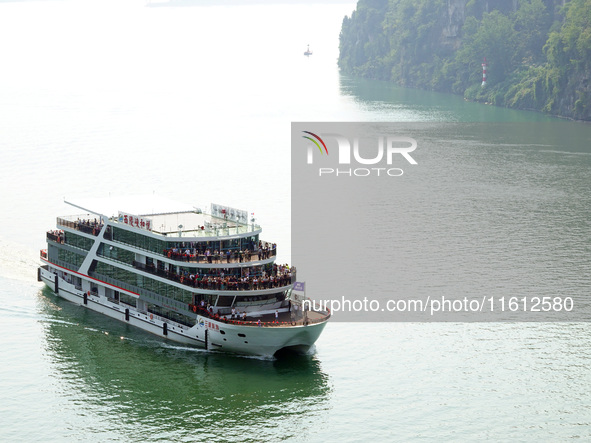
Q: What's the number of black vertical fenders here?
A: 6